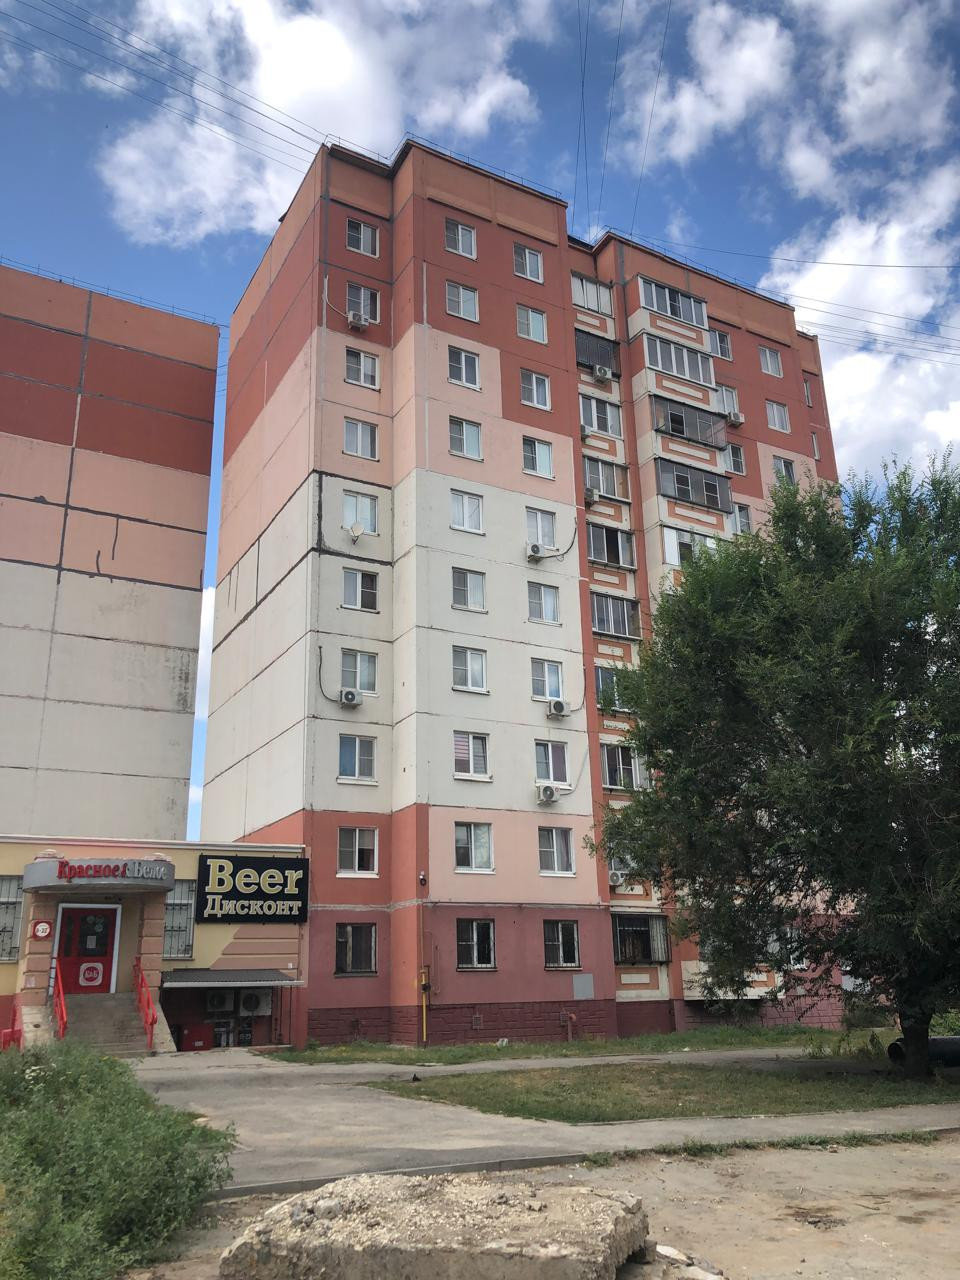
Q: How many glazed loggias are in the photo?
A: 15